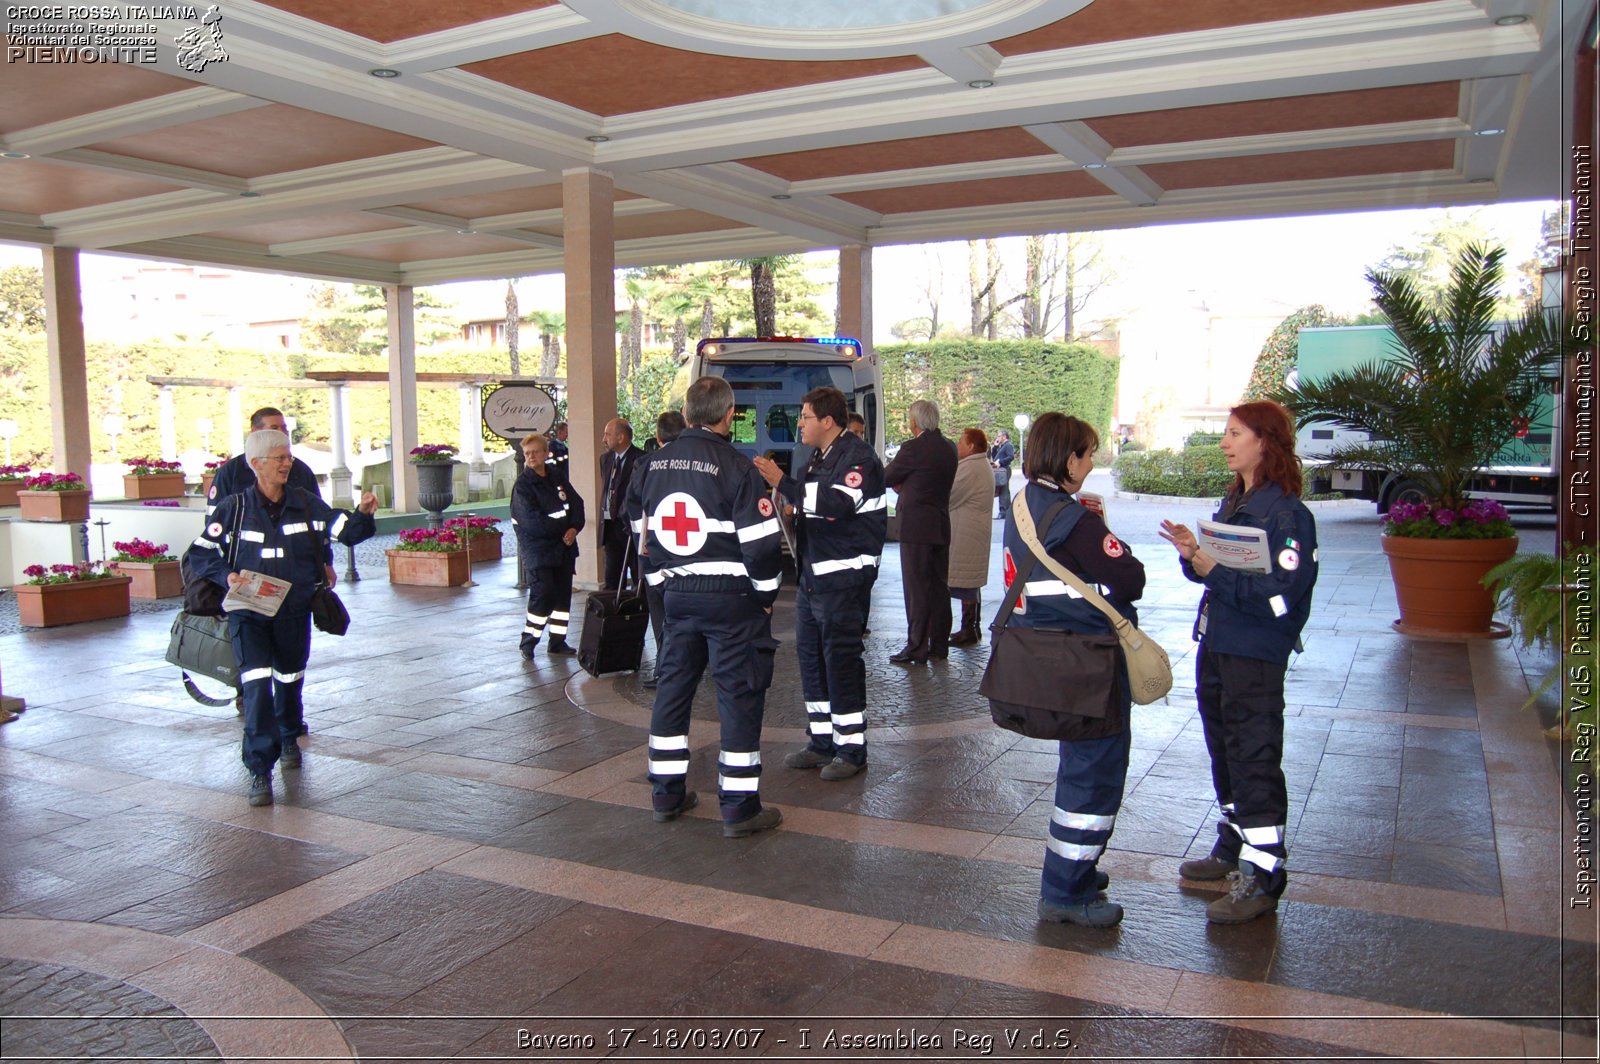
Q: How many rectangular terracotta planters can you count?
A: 8